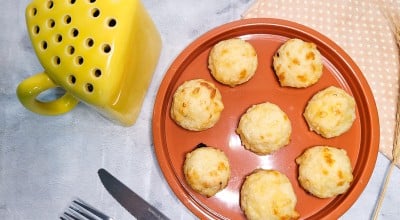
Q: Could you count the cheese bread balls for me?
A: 8